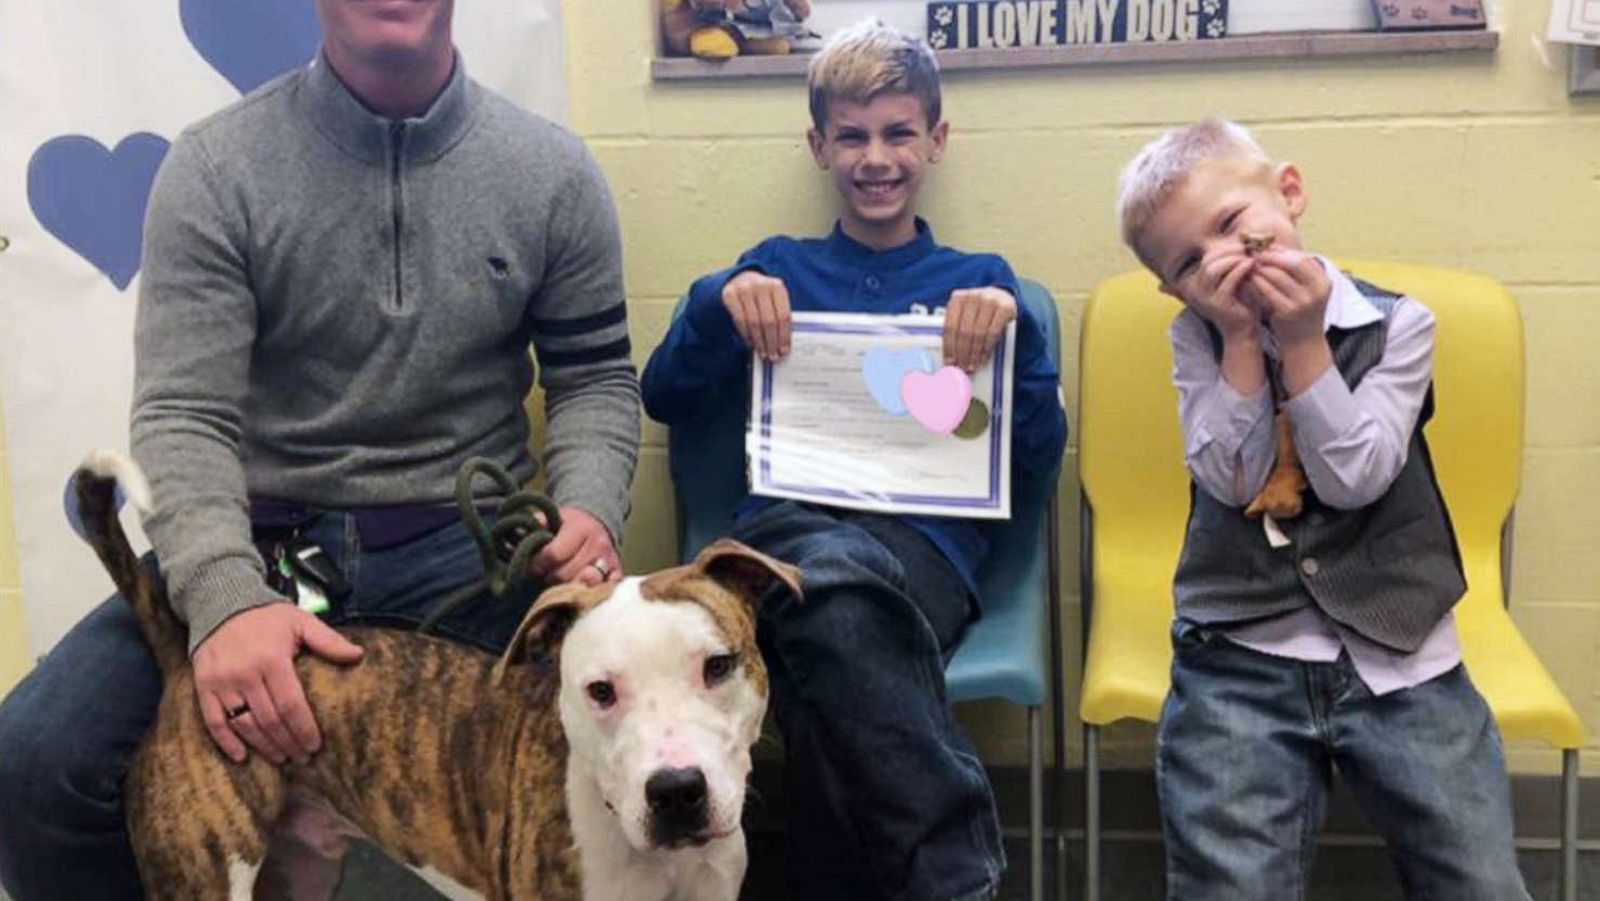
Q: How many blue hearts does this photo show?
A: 4